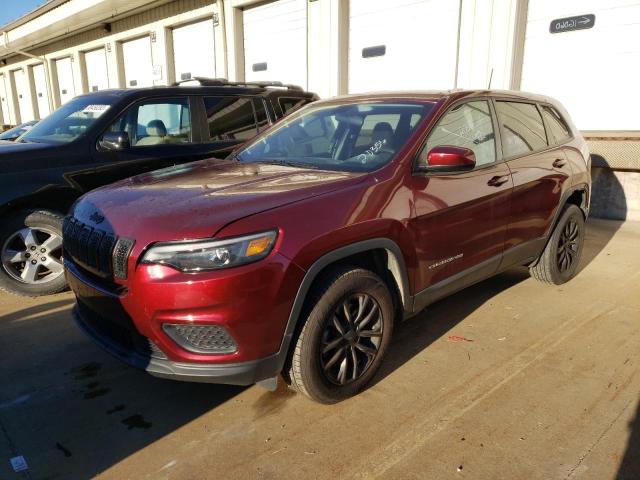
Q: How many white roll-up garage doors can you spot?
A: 10